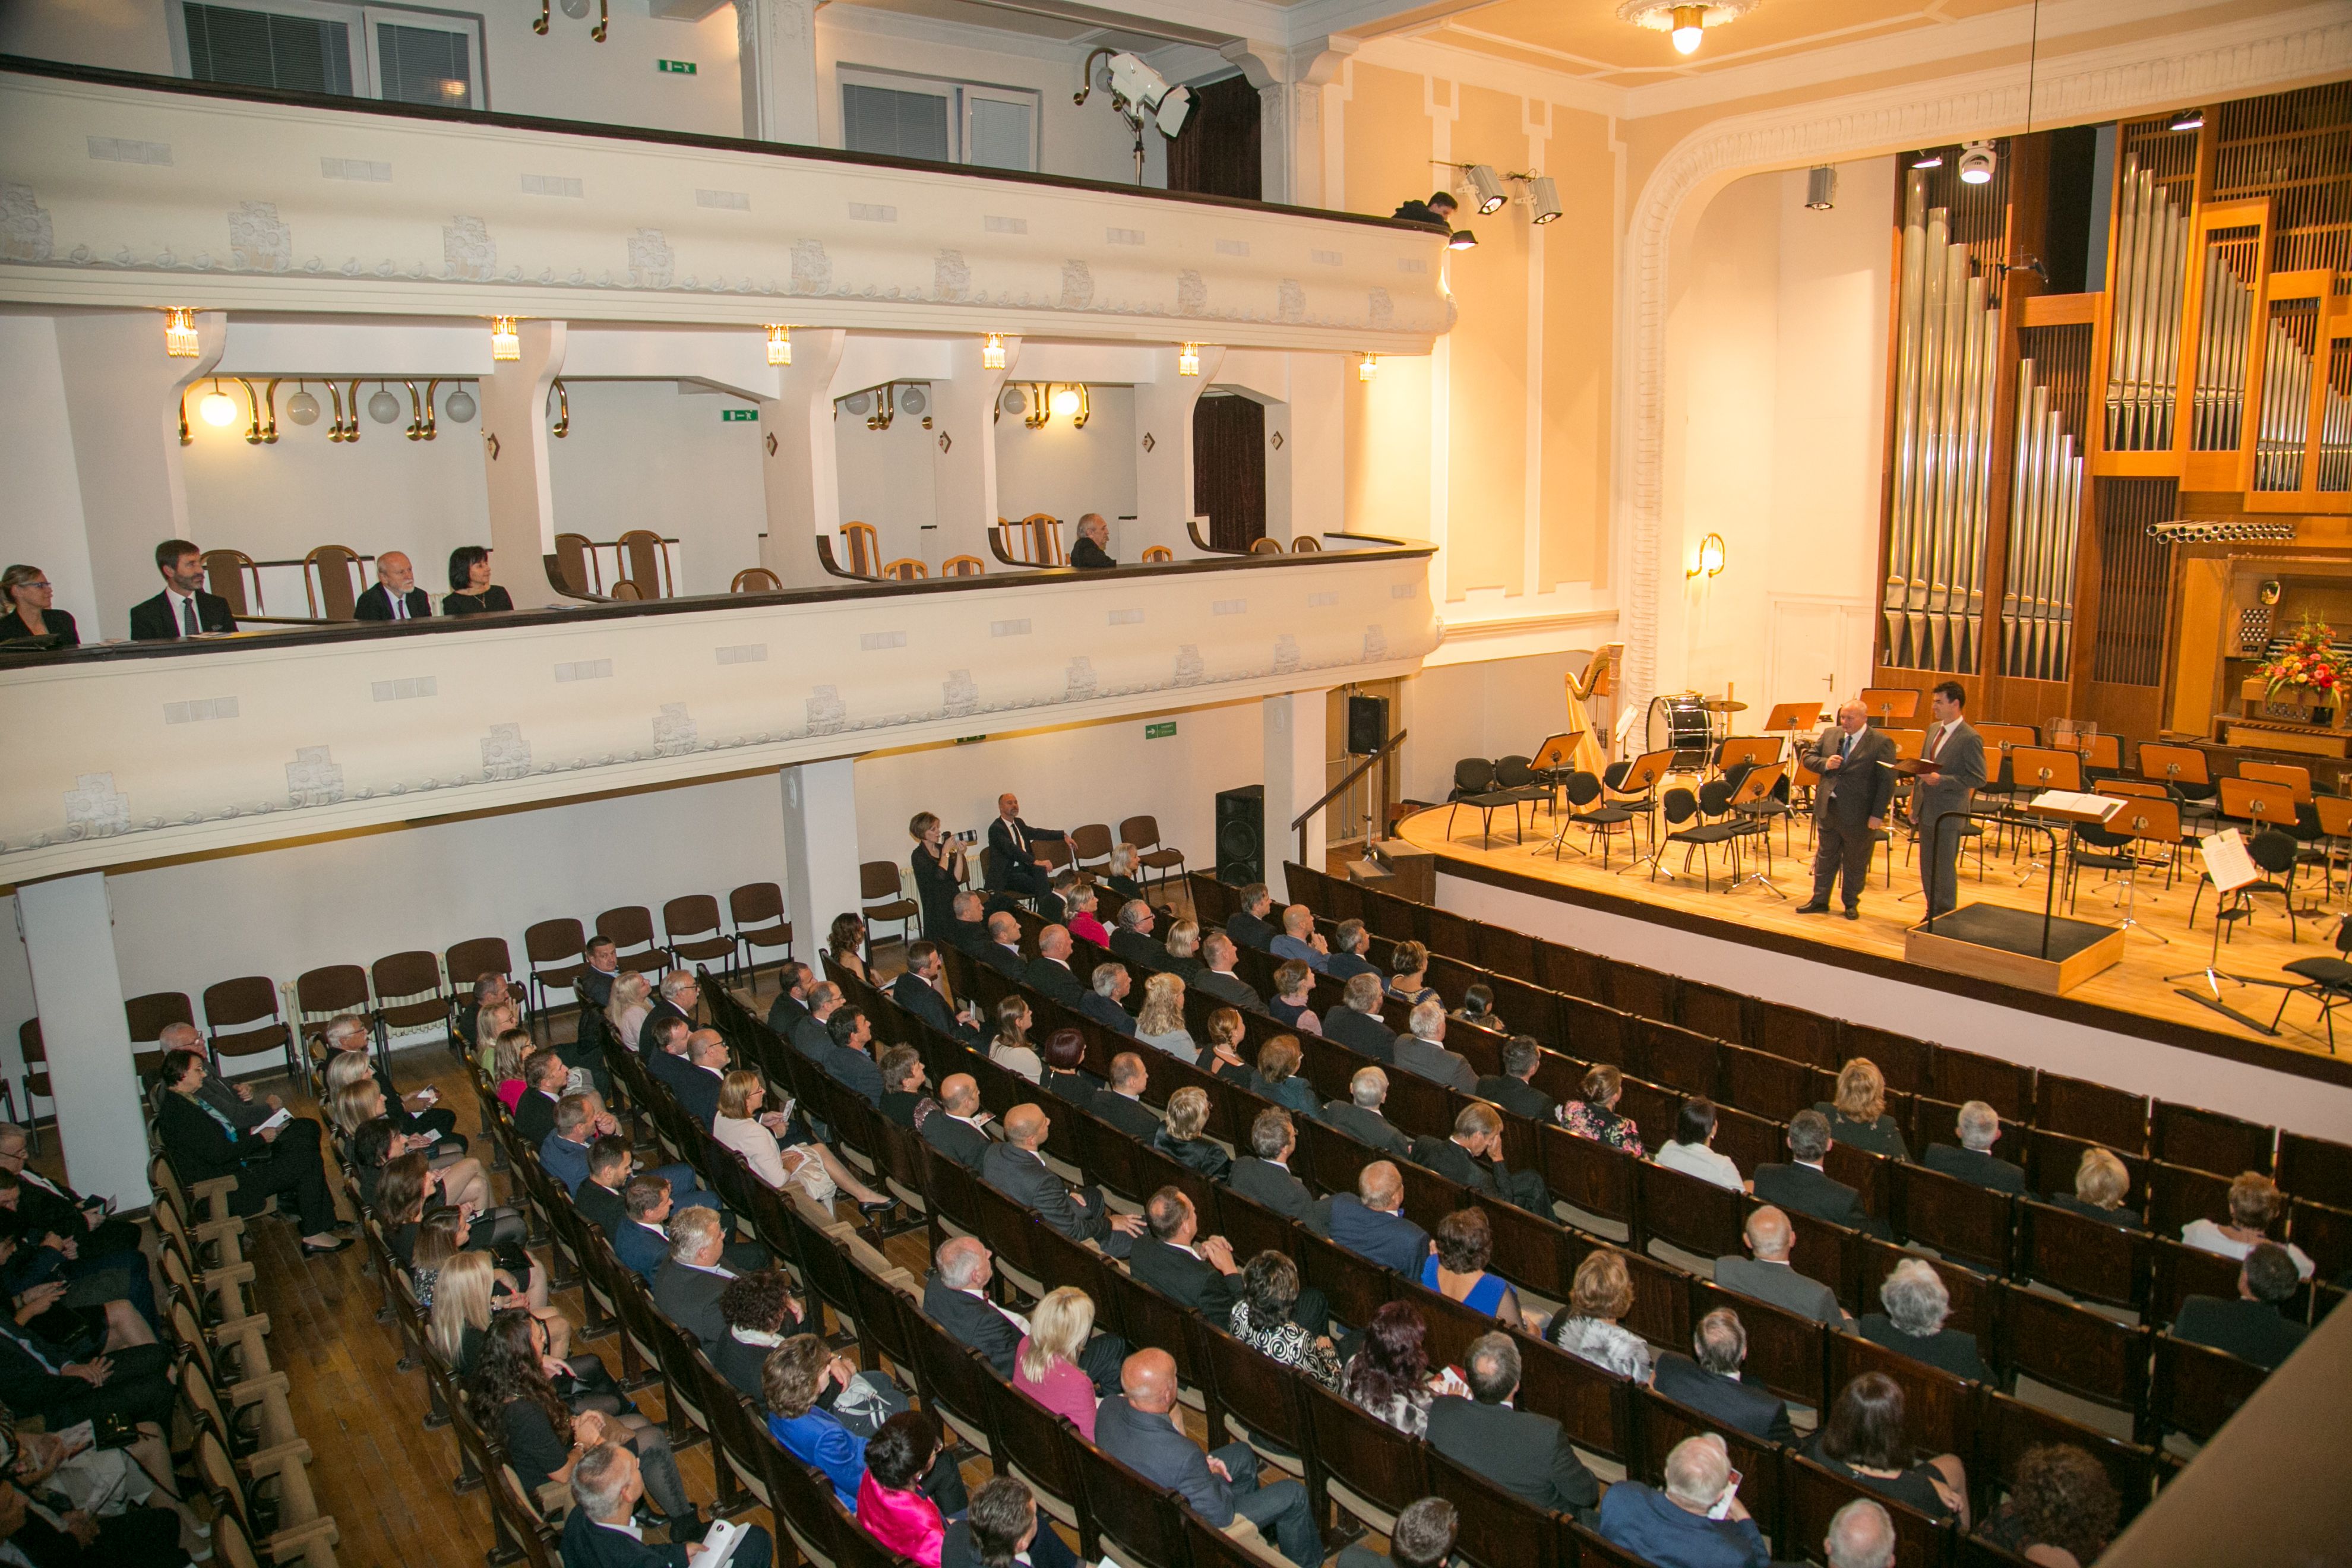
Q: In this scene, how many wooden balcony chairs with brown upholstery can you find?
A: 14